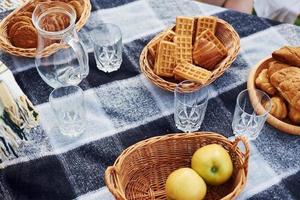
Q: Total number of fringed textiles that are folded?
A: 1